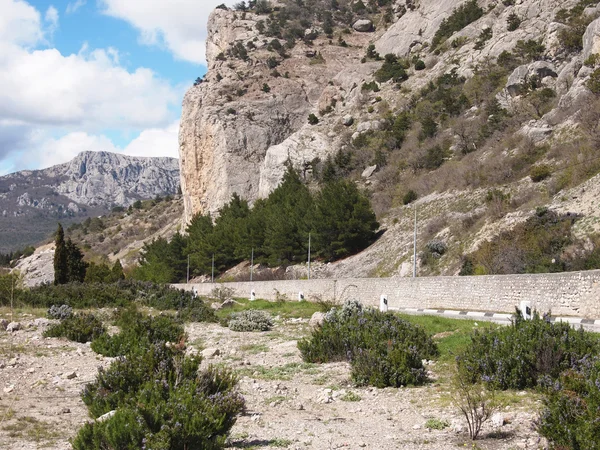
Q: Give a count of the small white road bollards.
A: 5